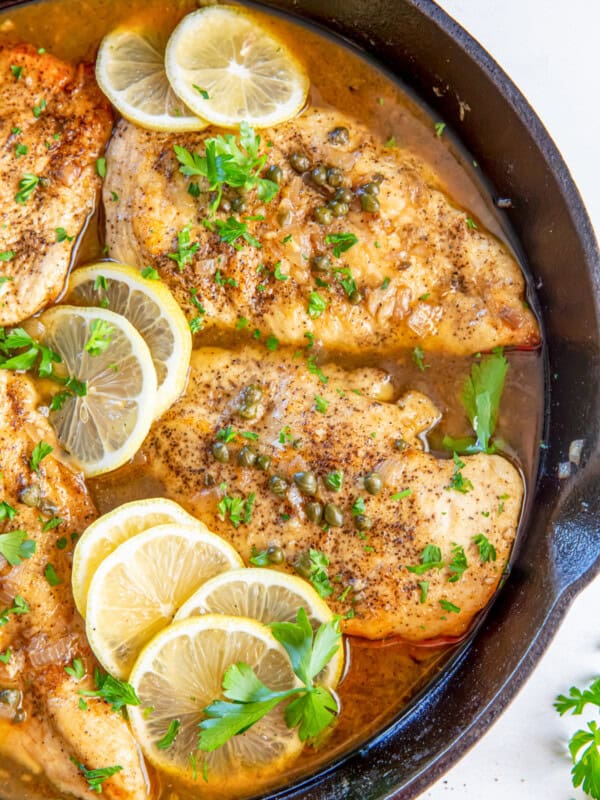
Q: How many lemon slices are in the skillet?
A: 8